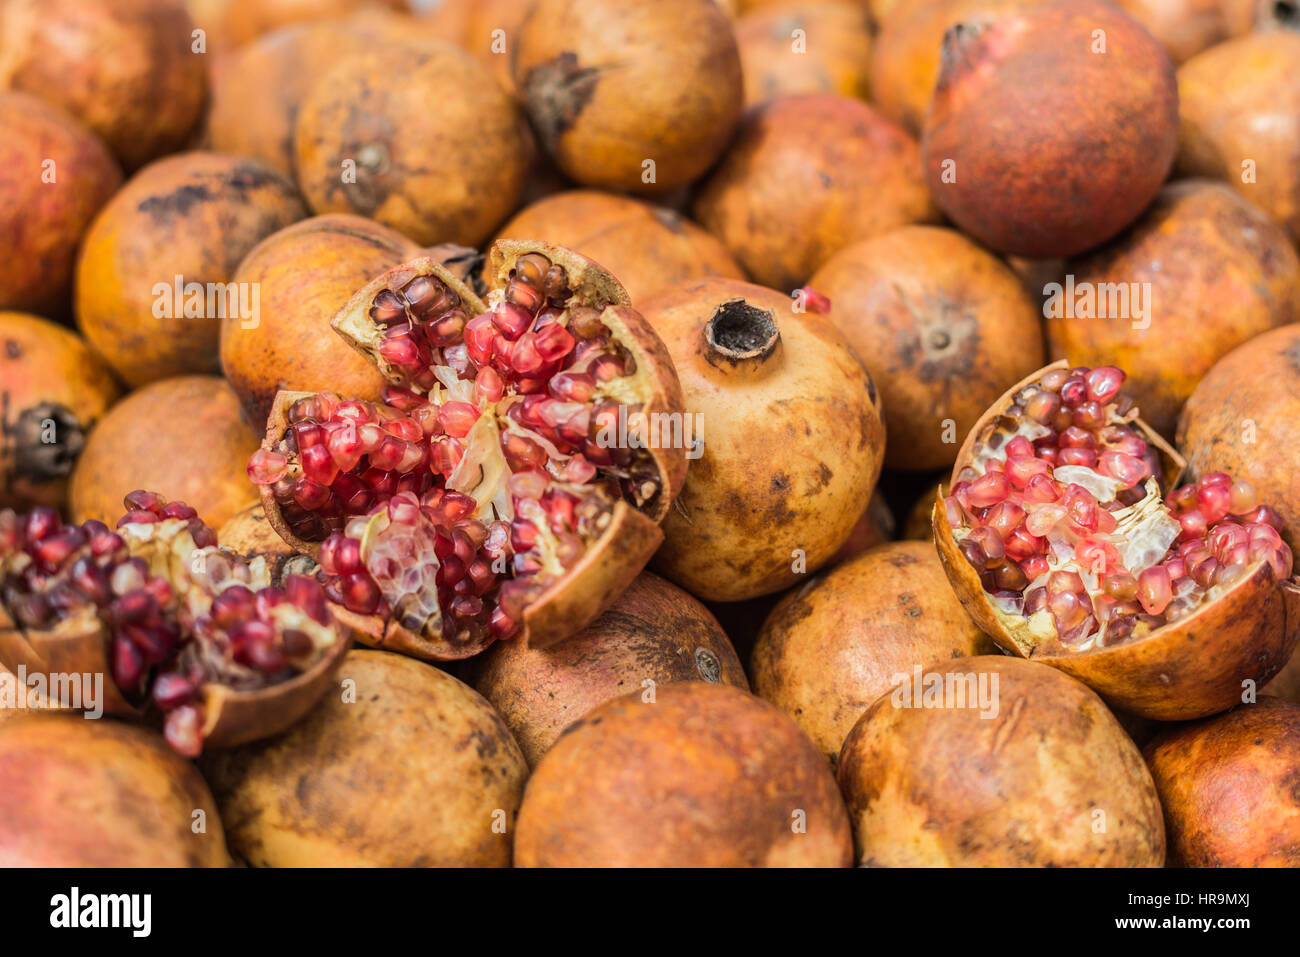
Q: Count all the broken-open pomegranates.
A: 3